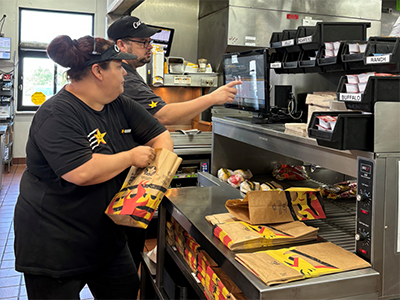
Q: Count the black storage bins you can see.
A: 11